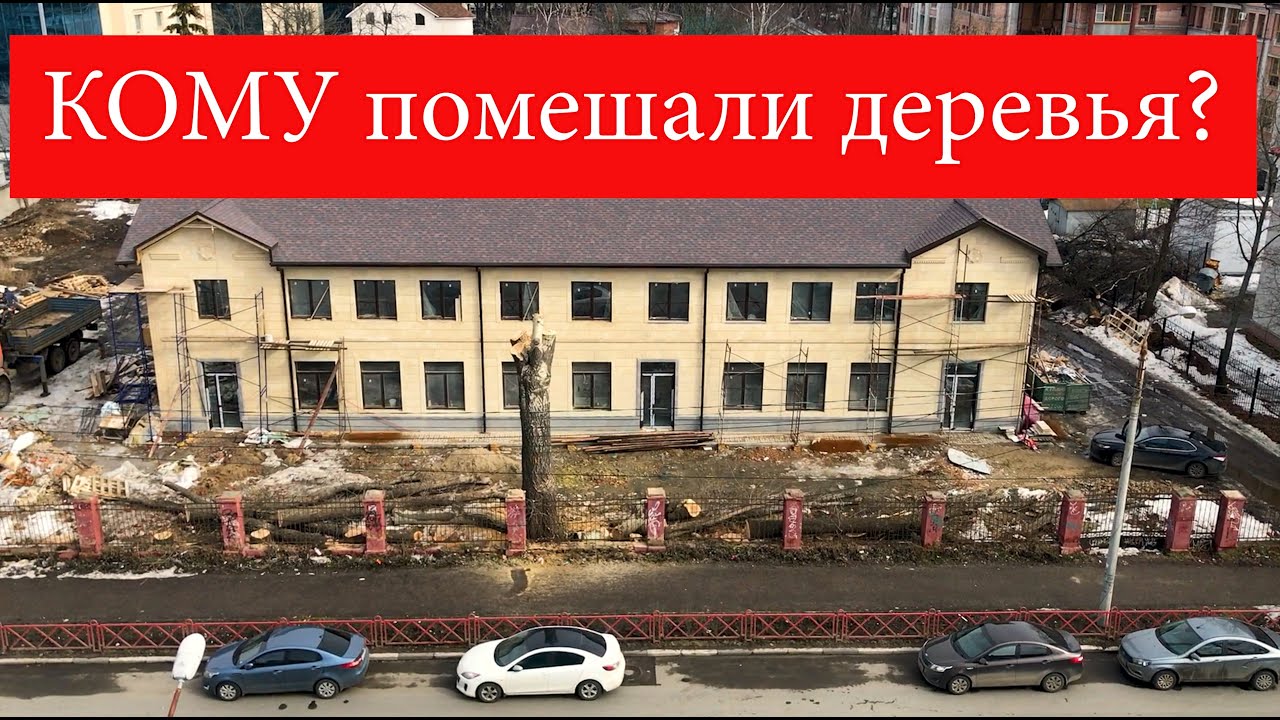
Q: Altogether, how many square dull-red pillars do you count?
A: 10